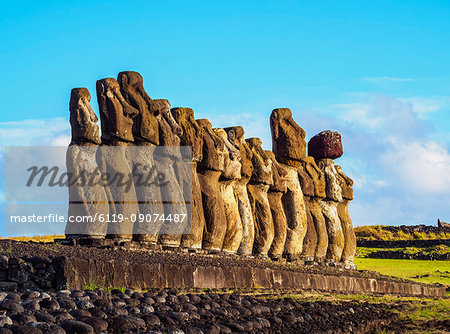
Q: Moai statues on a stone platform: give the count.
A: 15